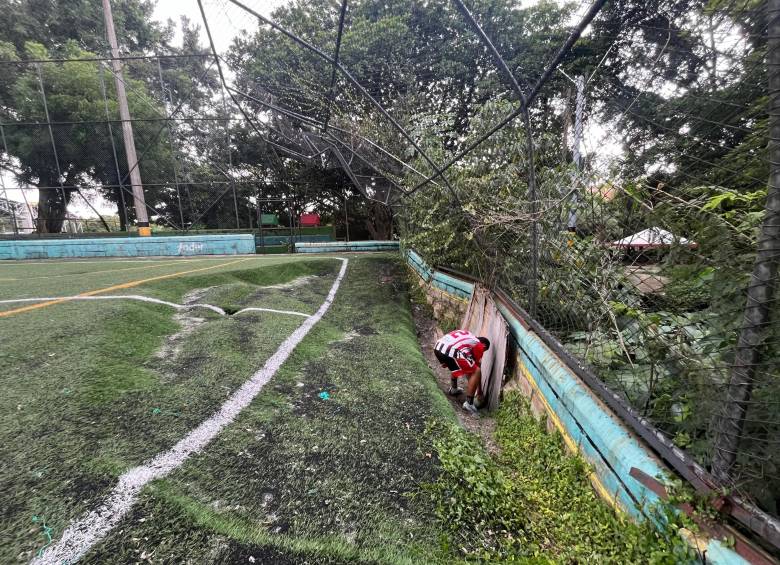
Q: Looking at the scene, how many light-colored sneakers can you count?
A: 2